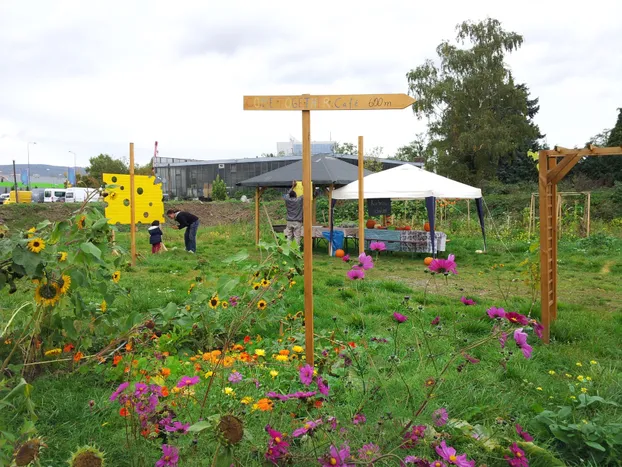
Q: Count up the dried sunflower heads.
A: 3